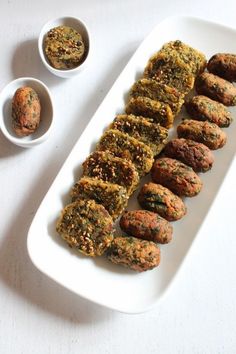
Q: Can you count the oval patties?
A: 10